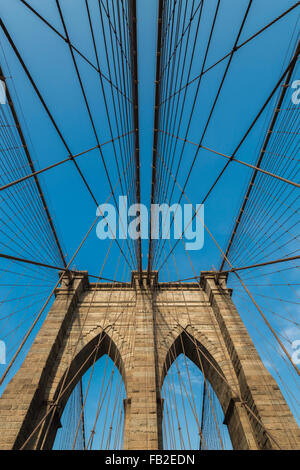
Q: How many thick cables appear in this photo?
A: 4